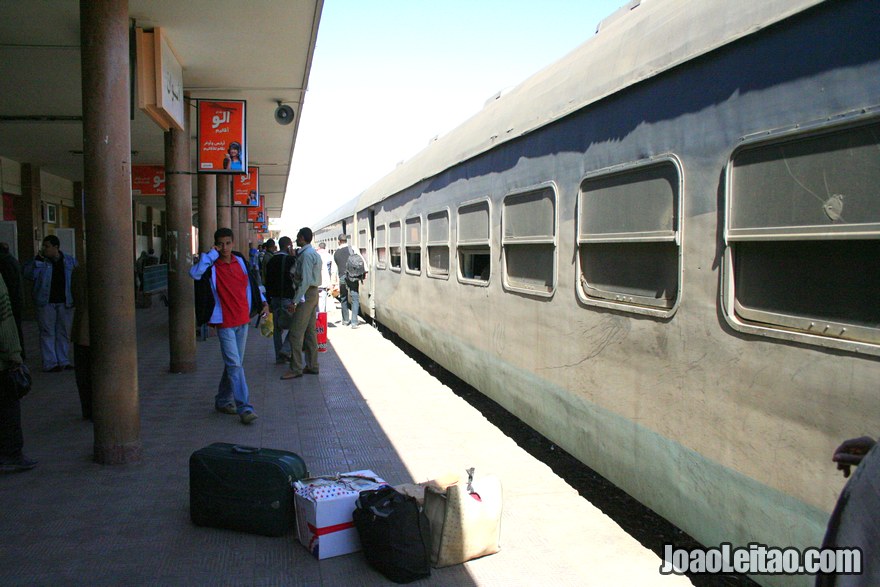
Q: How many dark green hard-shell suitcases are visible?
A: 1